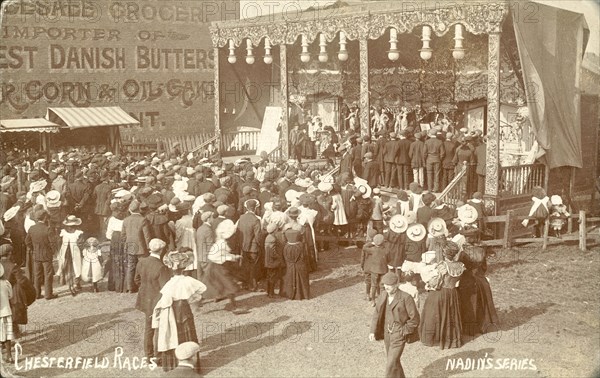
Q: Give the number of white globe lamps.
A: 9